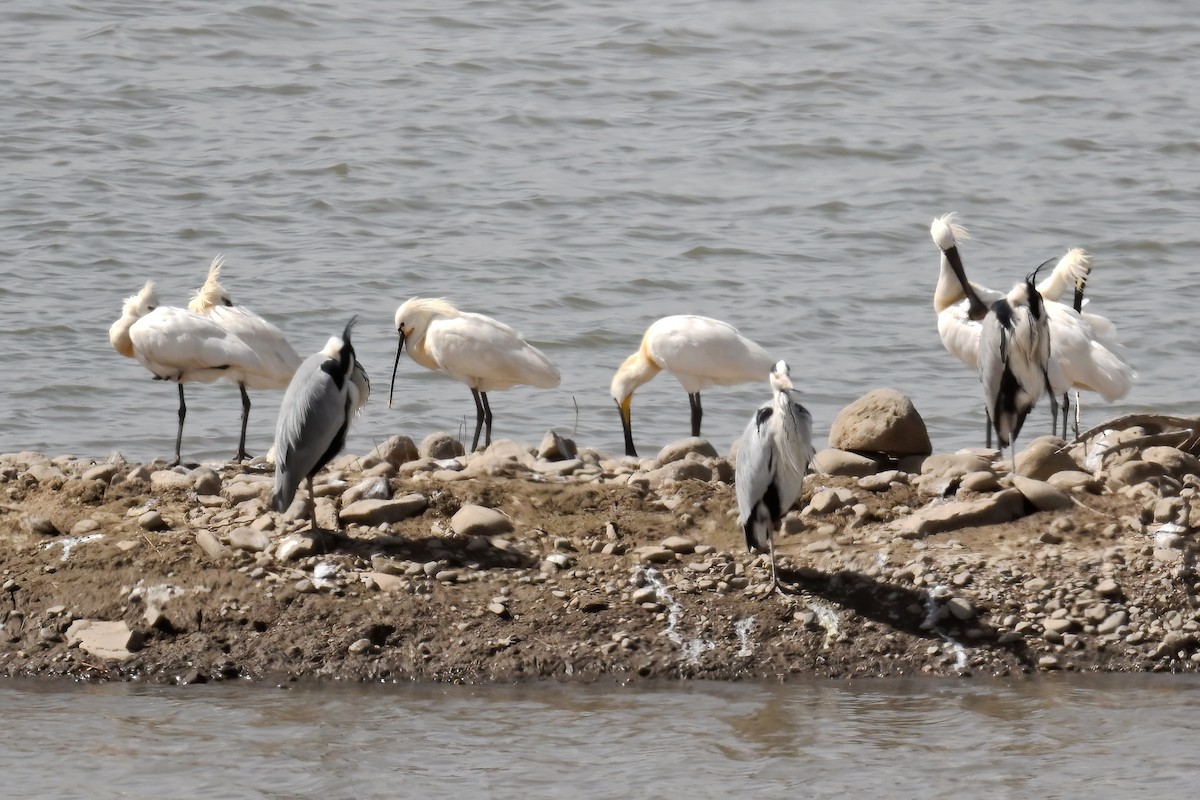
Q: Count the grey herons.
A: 3